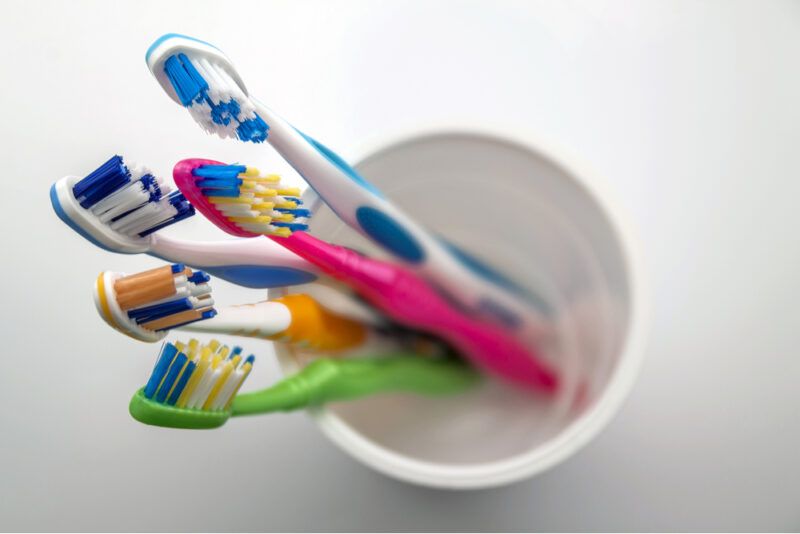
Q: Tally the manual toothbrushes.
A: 5